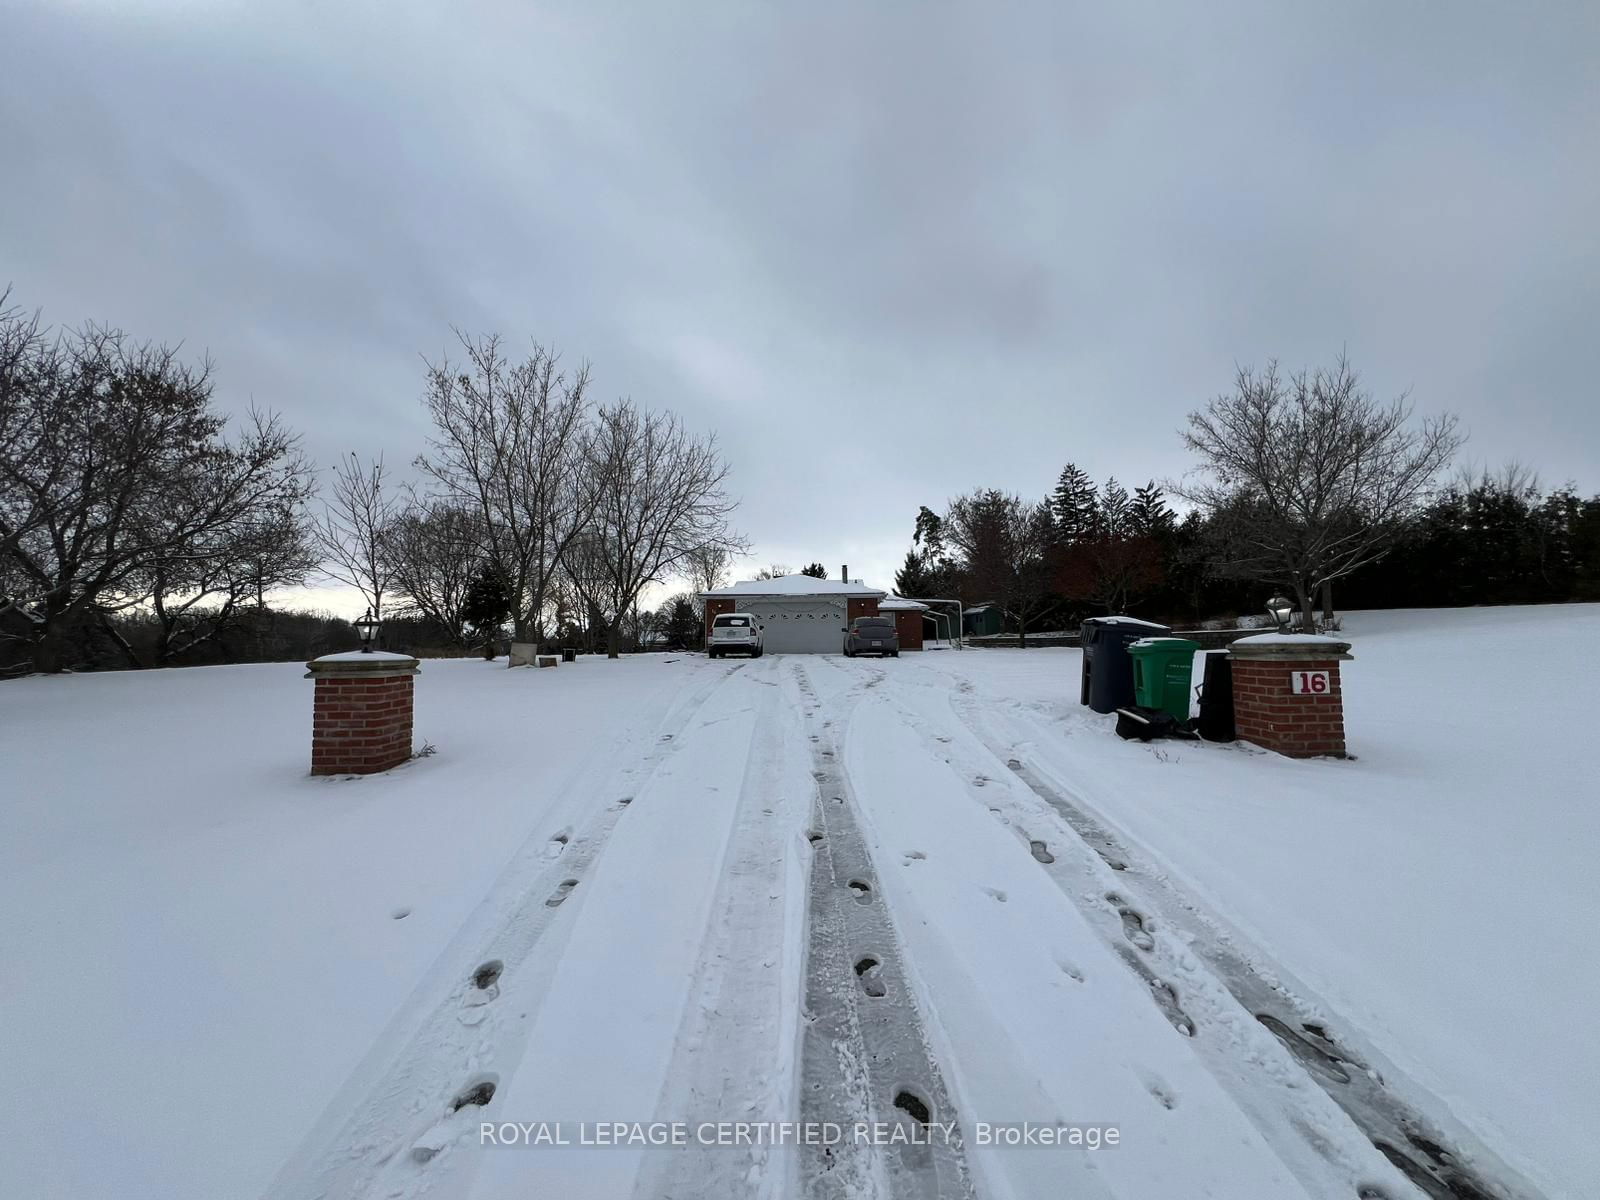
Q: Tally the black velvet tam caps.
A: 0